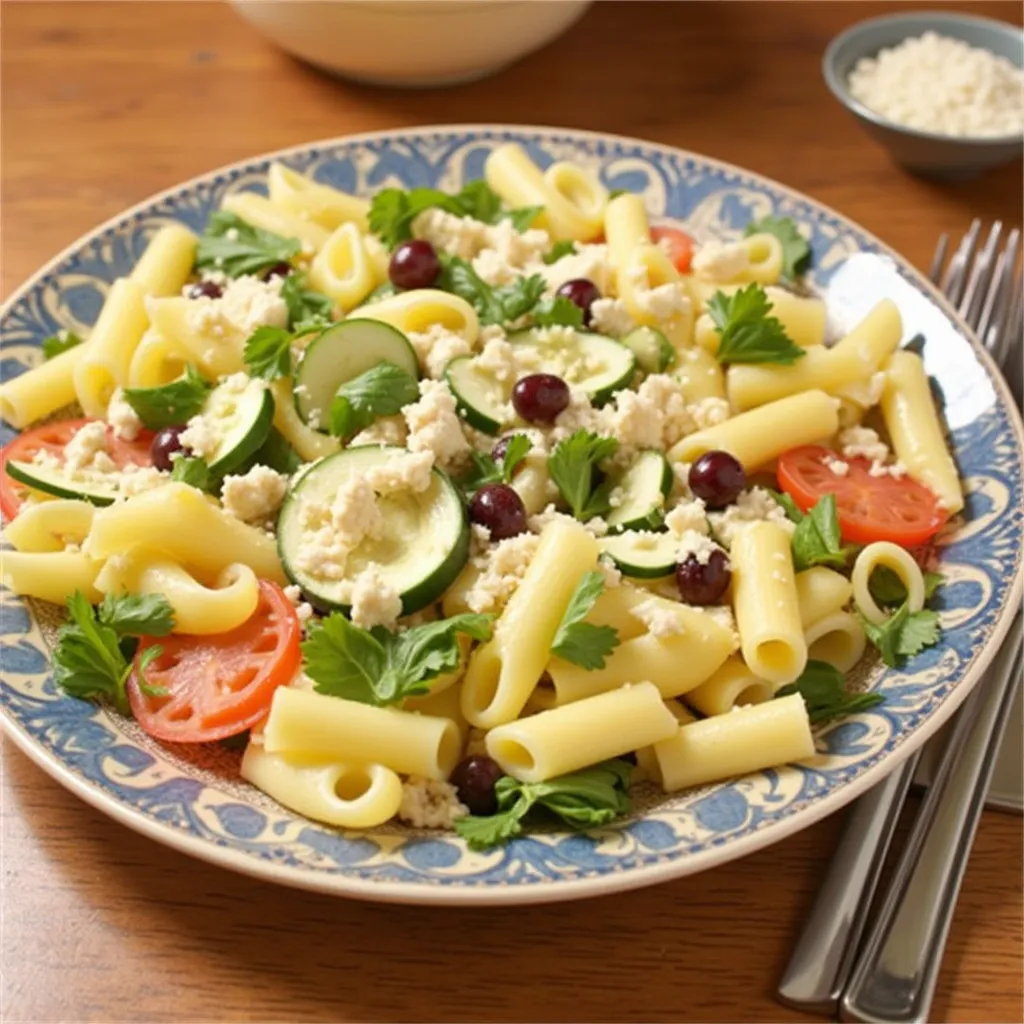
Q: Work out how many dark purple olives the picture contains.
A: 11